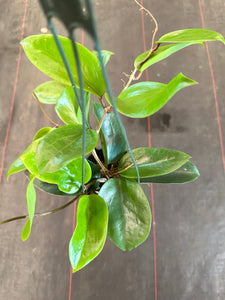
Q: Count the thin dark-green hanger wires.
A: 3